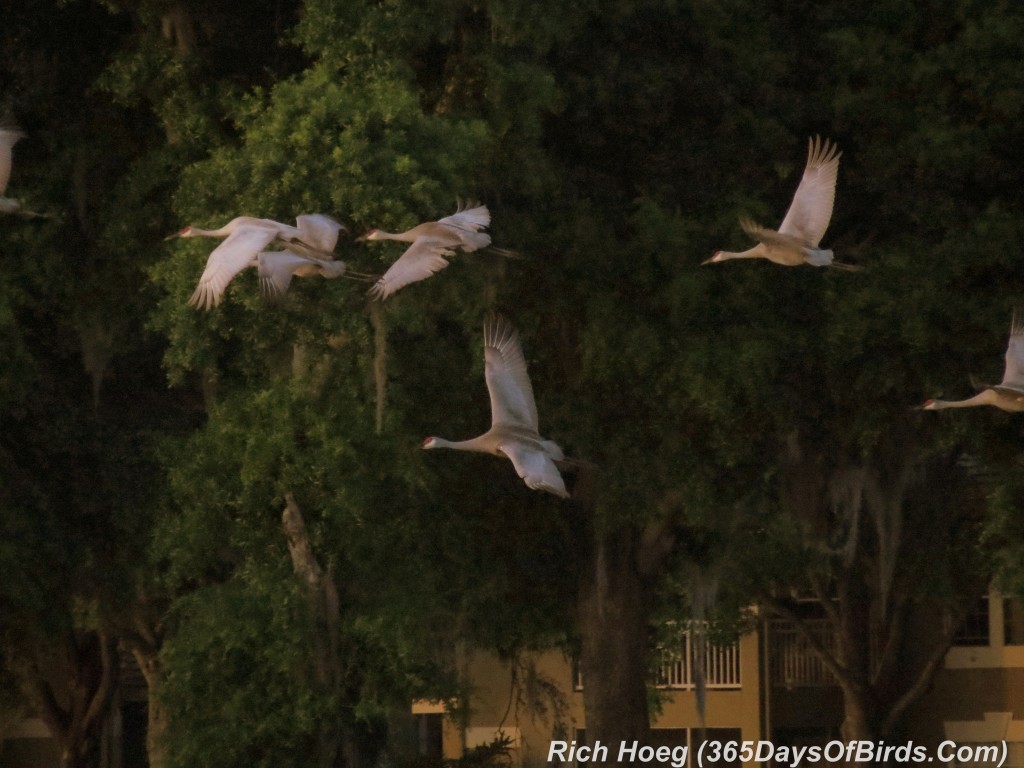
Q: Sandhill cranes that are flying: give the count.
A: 7